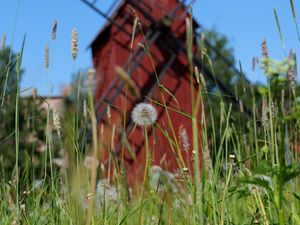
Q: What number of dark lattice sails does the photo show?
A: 4